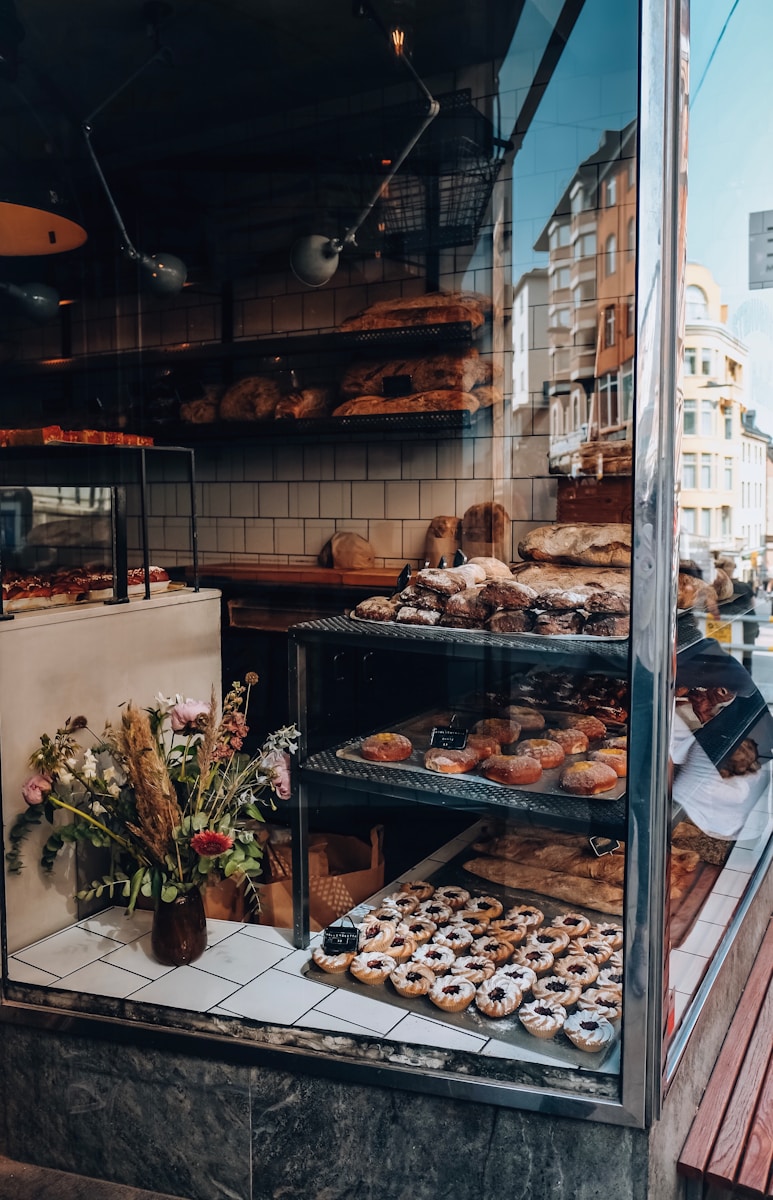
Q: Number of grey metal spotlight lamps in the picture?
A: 3